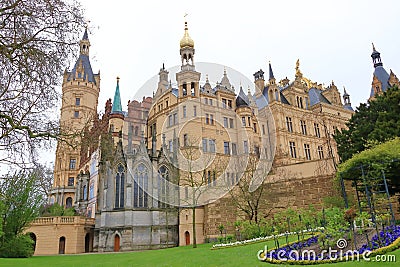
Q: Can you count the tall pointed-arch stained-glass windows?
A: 3